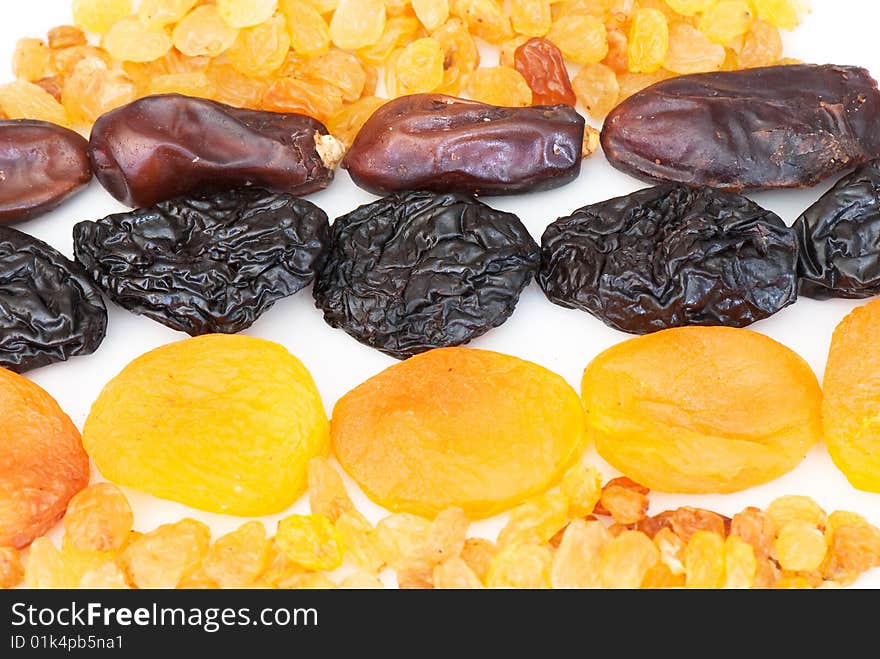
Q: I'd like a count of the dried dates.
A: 4